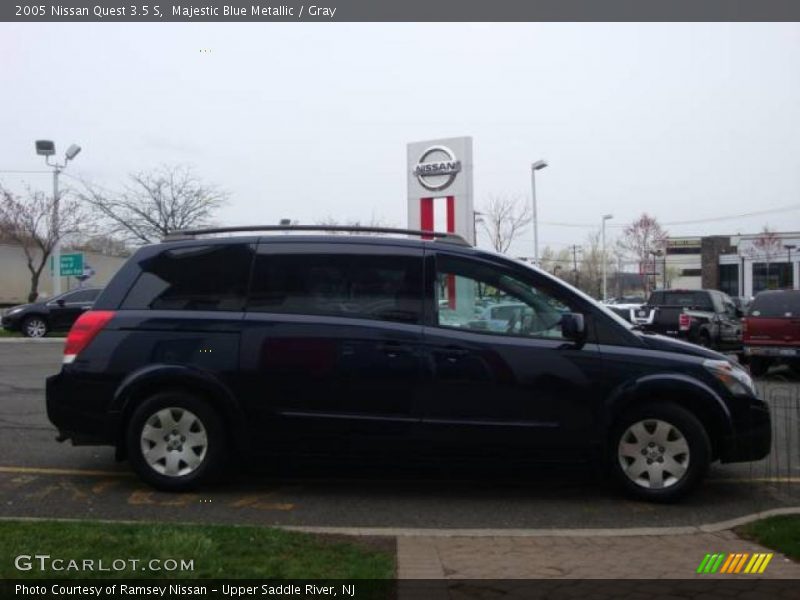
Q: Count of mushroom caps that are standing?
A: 0